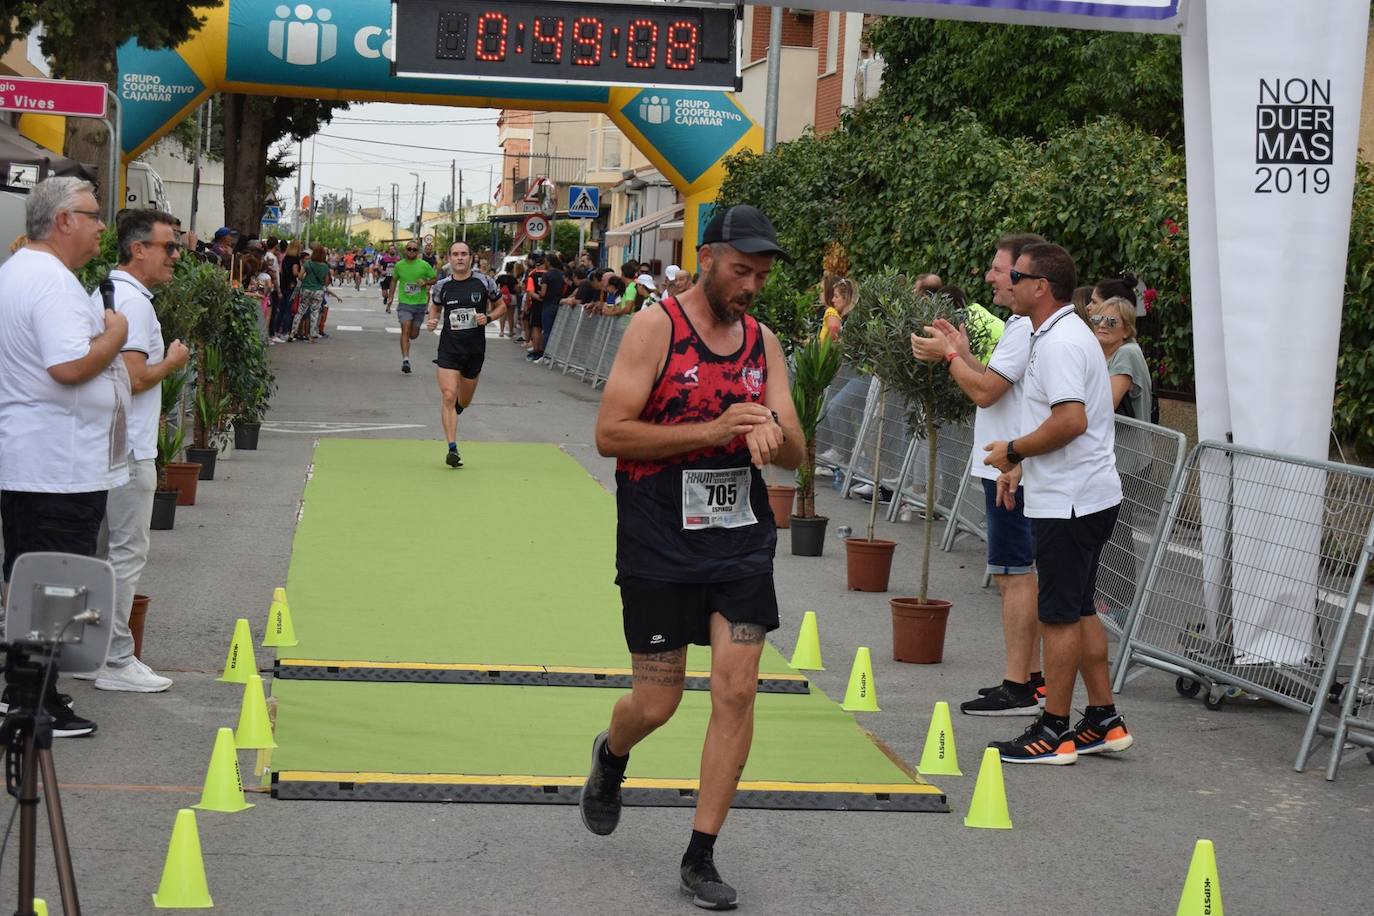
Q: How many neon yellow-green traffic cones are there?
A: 11